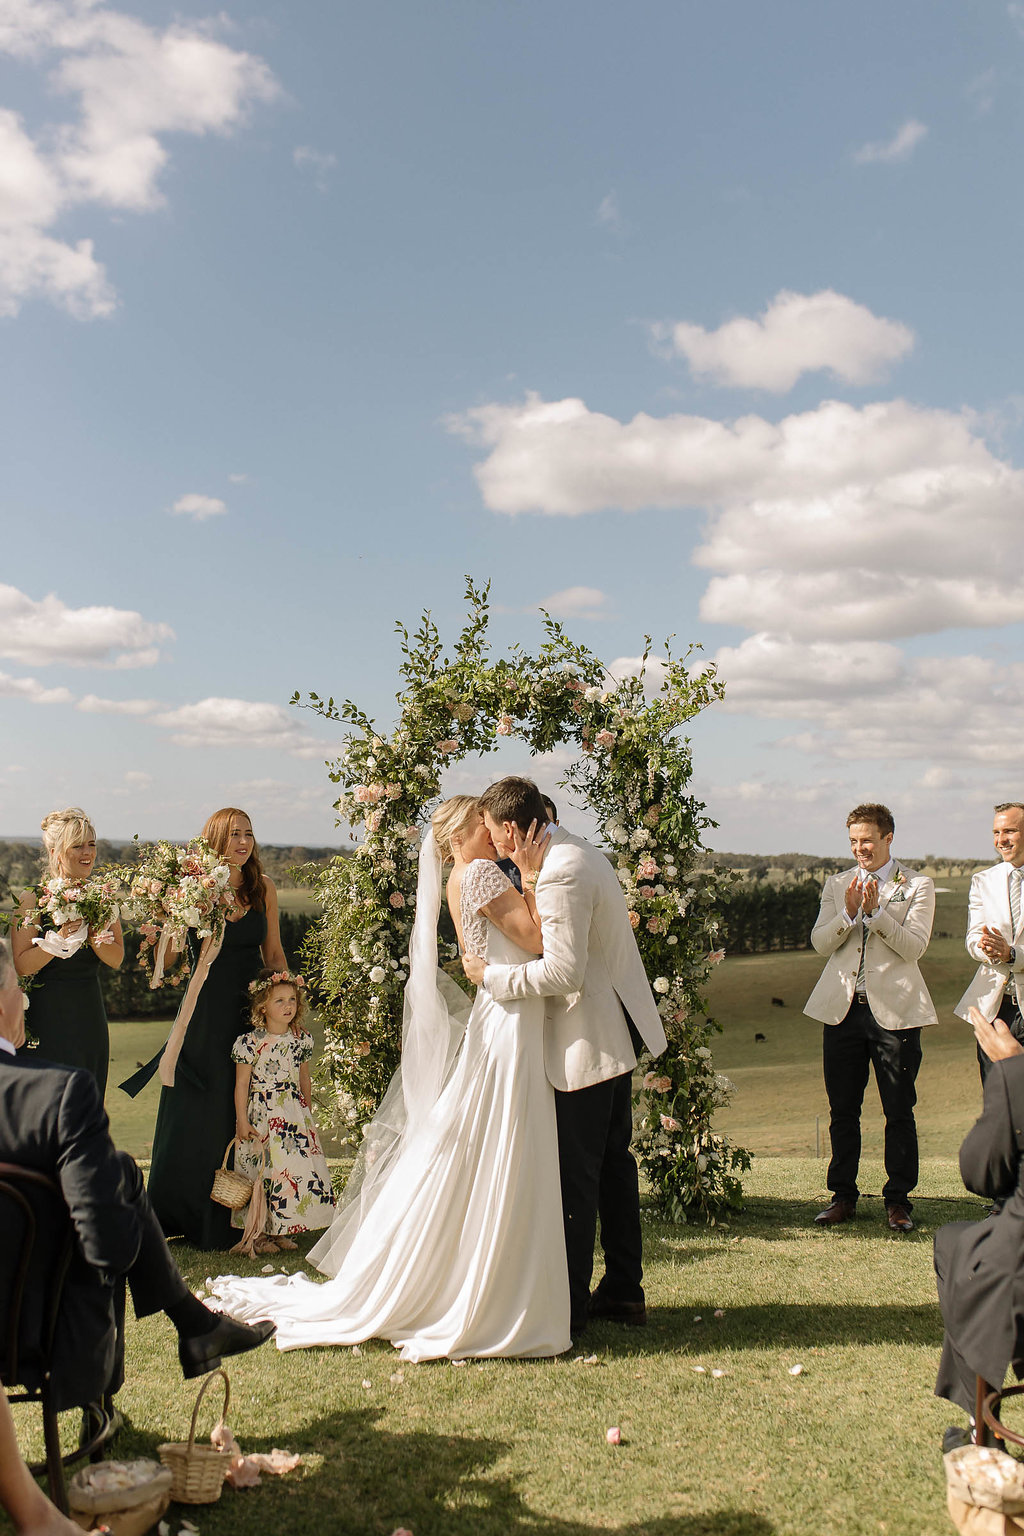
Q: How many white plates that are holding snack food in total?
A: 0